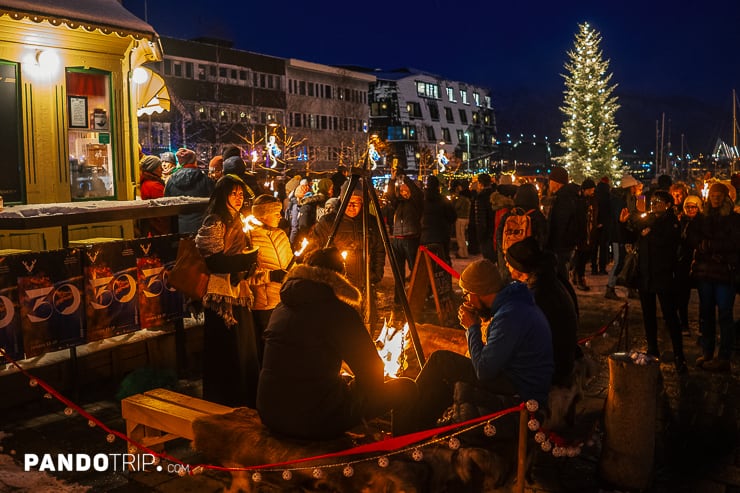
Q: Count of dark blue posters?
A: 4